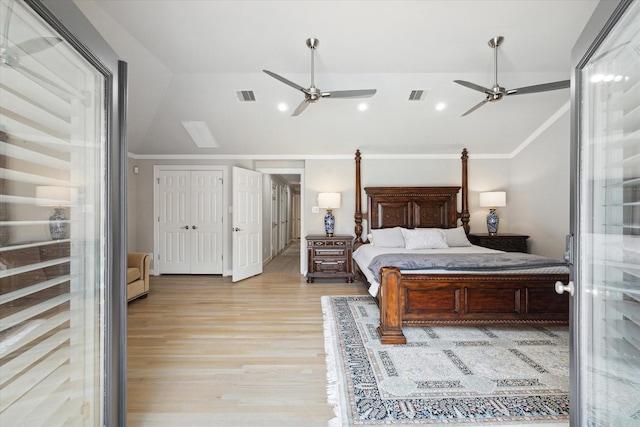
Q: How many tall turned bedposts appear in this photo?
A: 2